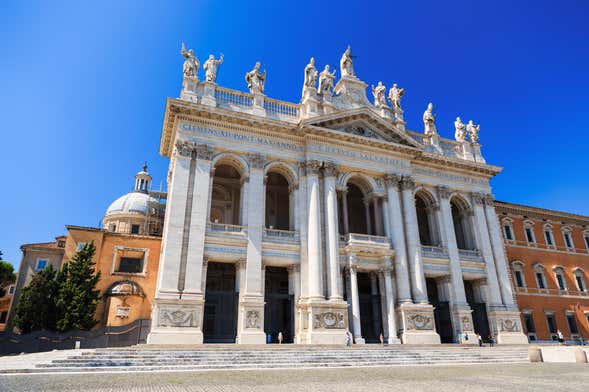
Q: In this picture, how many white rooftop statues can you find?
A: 11